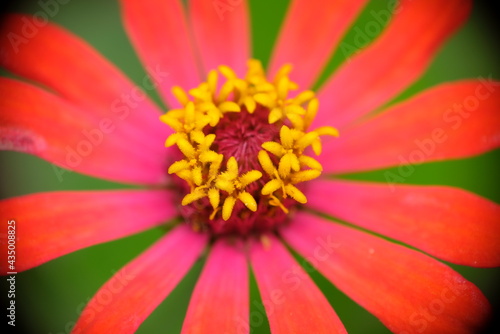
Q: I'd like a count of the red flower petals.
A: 13